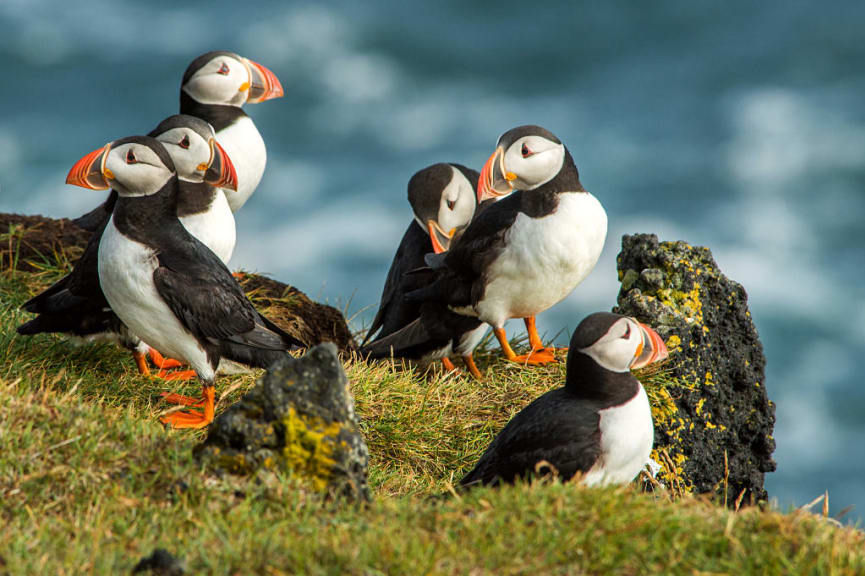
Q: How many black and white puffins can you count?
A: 6